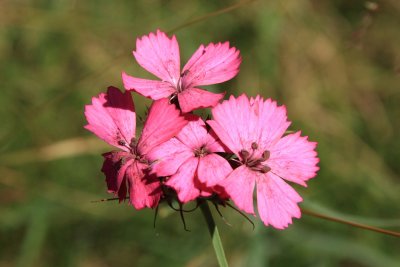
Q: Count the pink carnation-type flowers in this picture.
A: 4